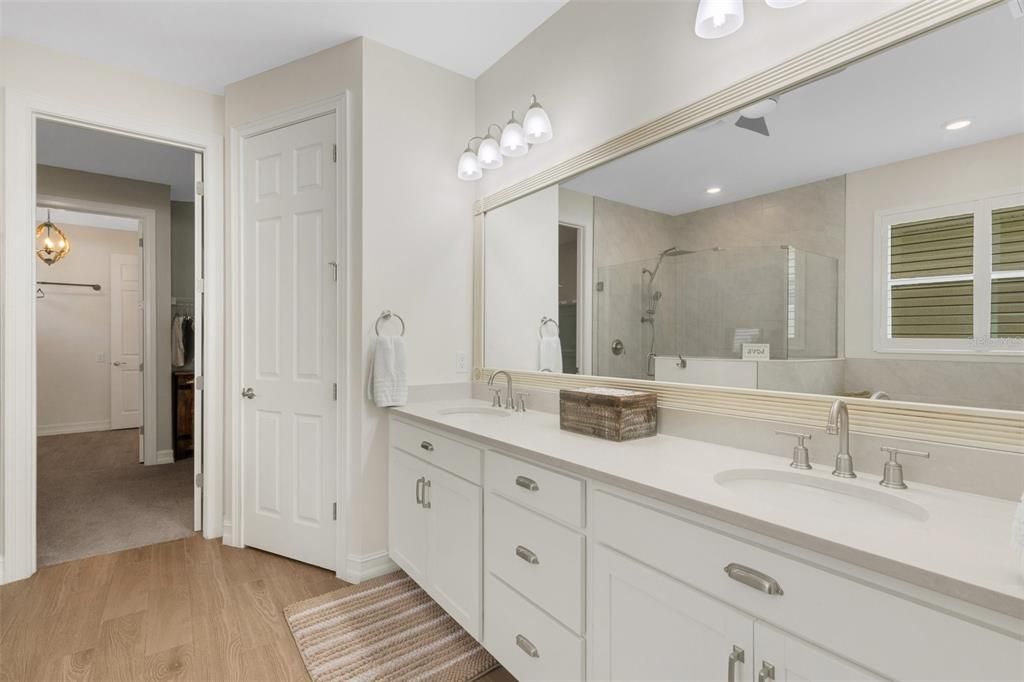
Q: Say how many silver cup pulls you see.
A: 5